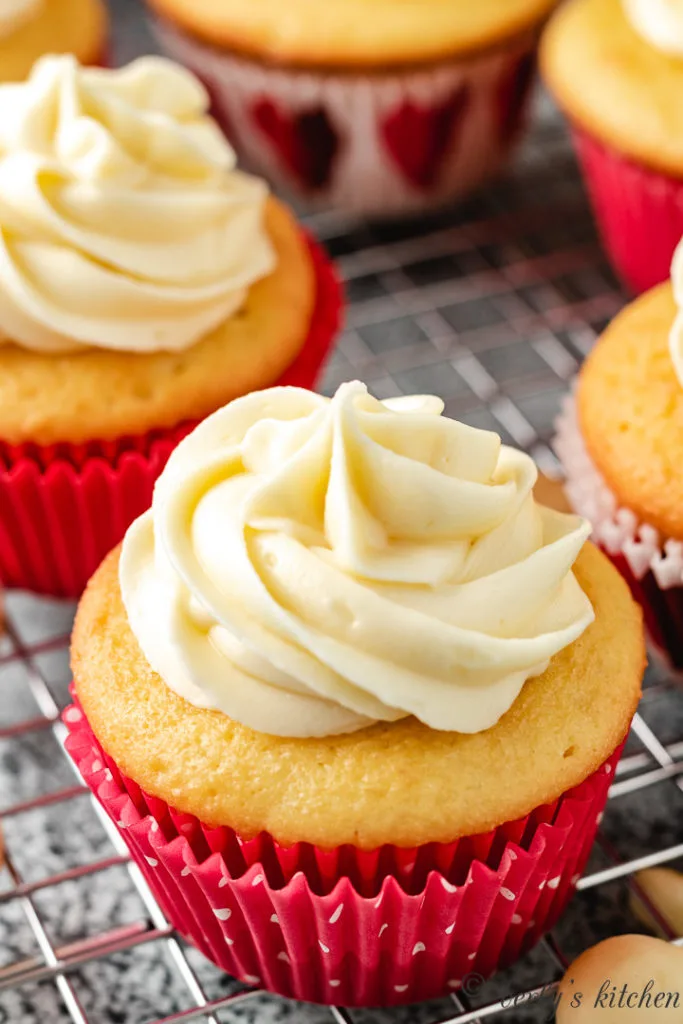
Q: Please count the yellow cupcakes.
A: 6